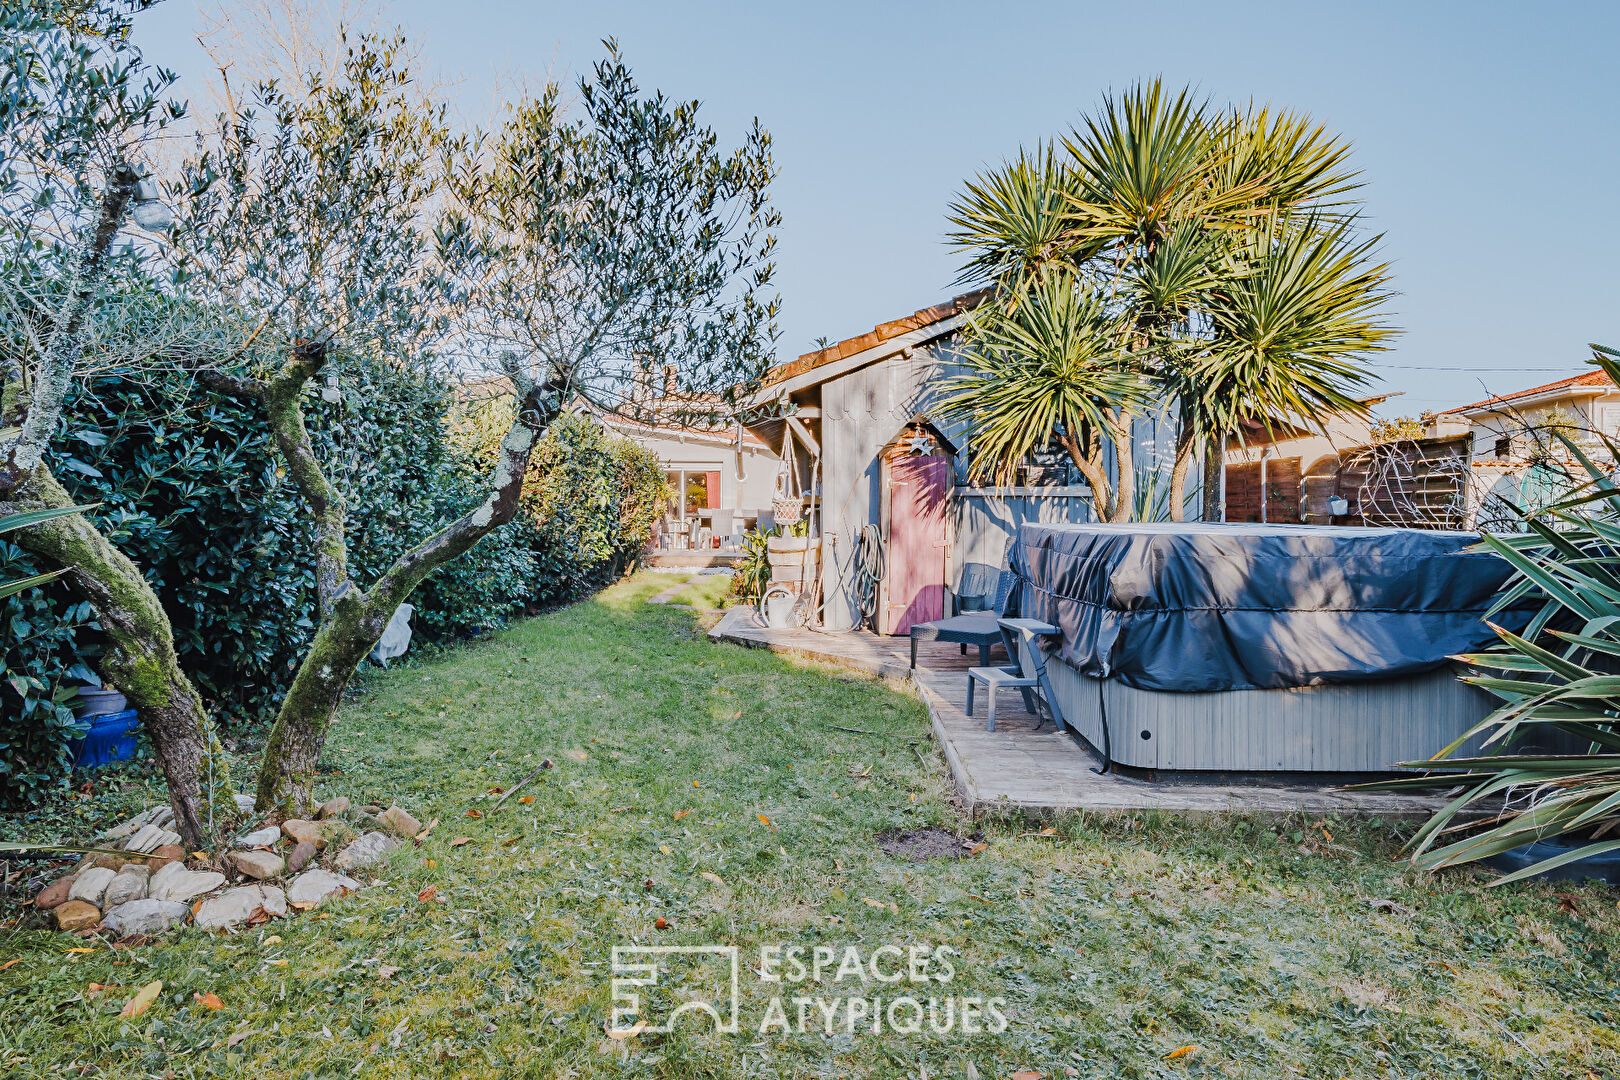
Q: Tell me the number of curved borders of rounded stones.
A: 1